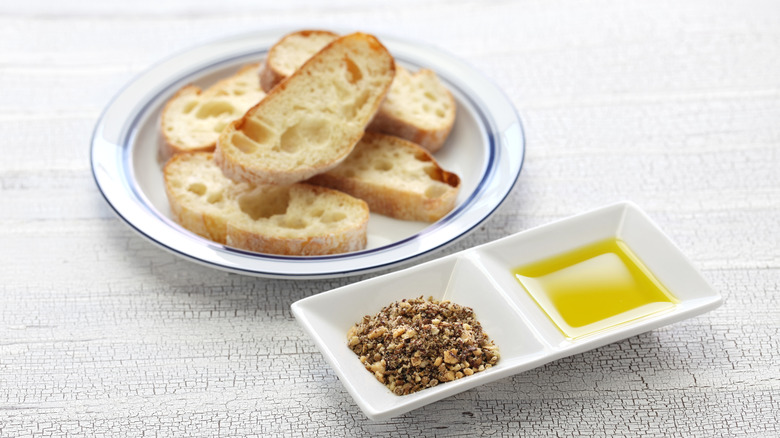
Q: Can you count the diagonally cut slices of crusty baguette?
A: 6